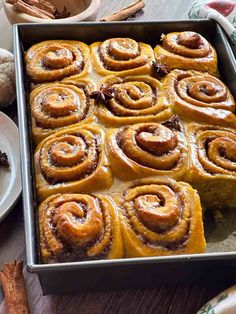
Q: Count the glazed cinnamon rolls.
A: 11